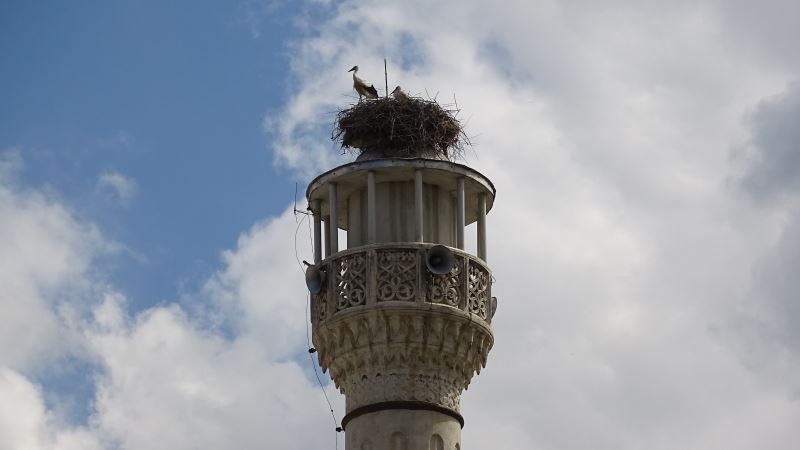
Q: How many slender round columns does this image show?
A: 7